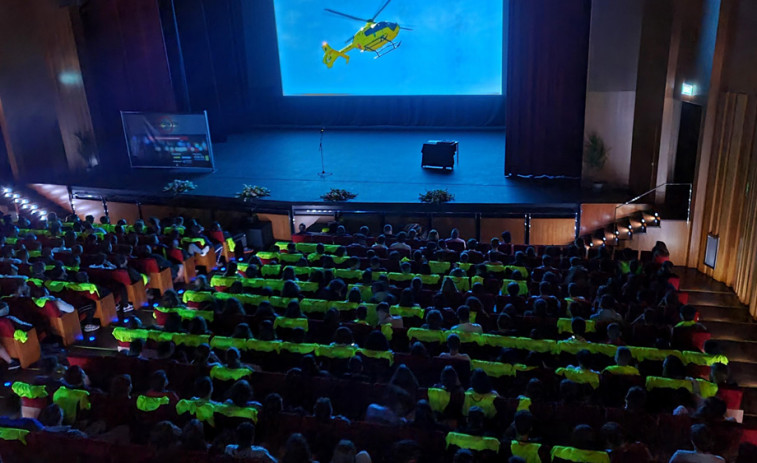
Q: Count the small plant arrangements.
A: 4